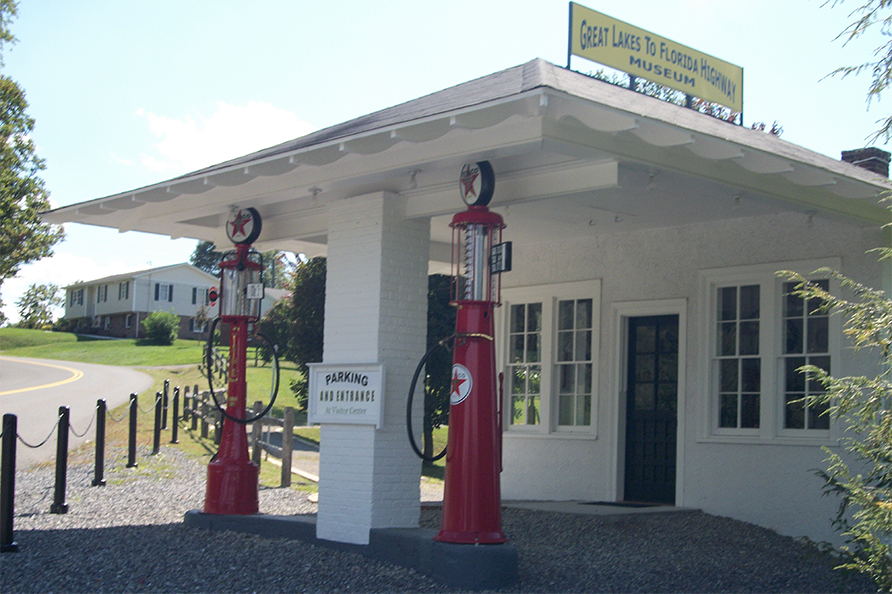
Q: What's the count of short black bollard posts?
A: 7